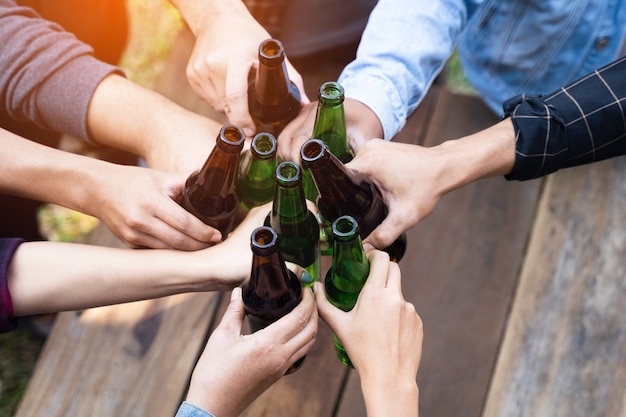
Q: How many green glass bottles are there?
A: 4